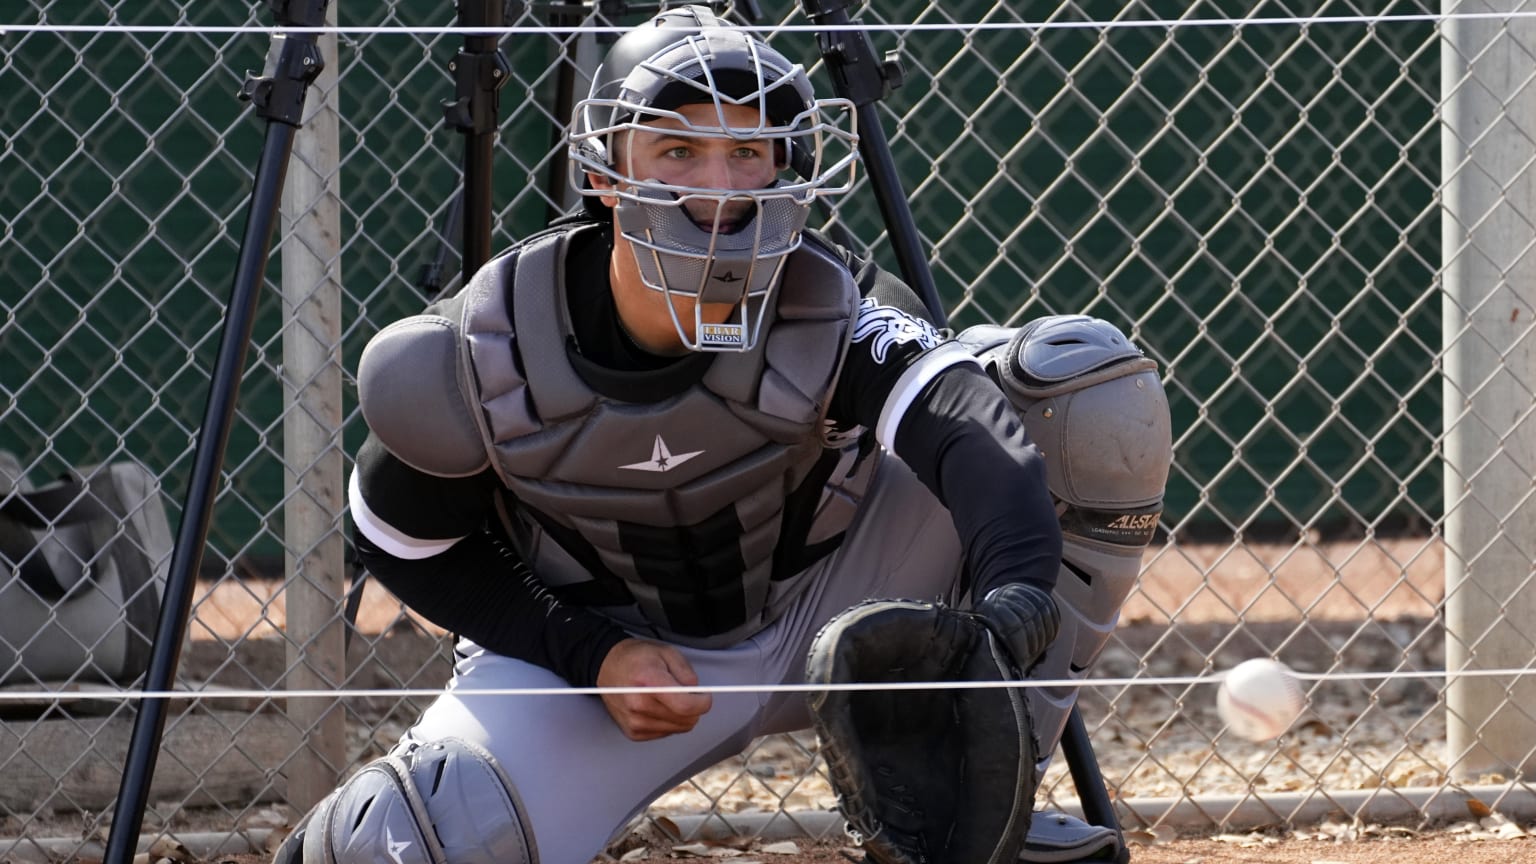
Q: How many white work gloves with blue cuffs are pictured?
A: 0